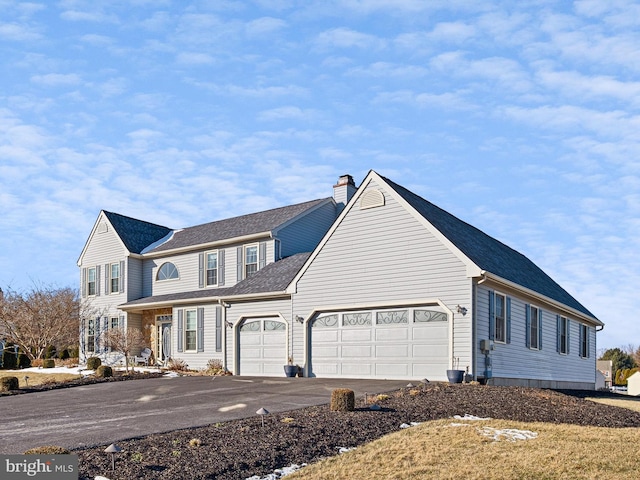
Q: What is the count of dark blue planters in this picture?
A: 2